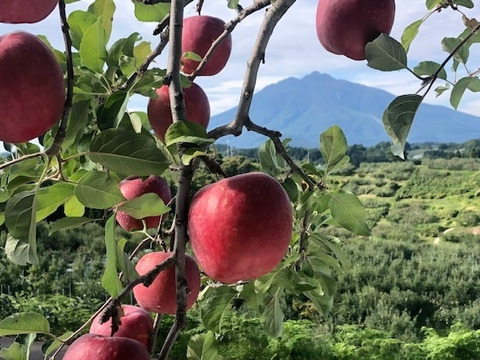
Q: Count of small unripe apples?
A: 0